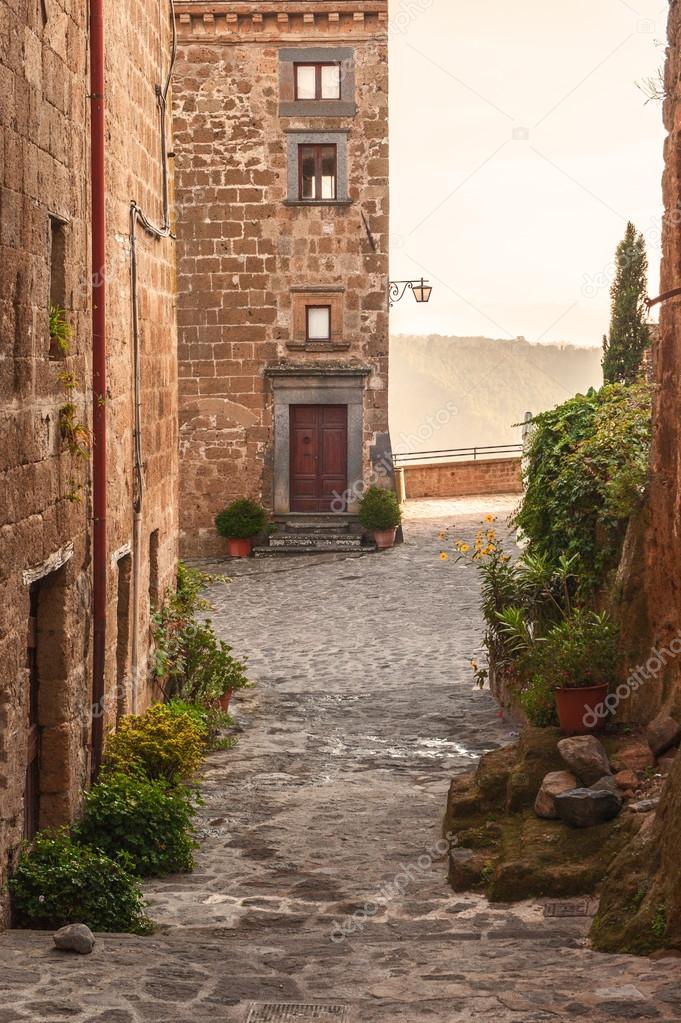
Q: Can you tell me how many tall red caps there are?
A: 0